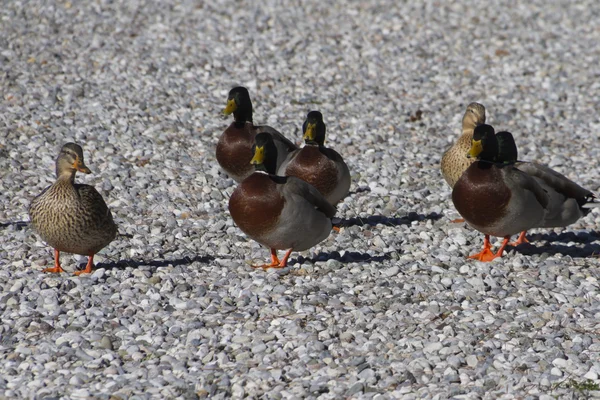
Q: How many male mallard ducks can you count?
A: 5